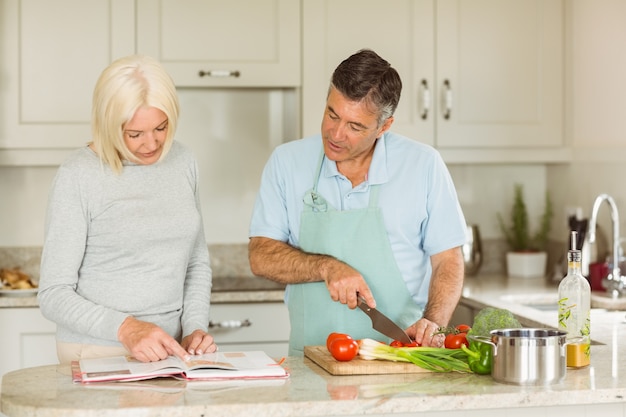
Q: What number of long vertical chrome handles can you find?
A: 2